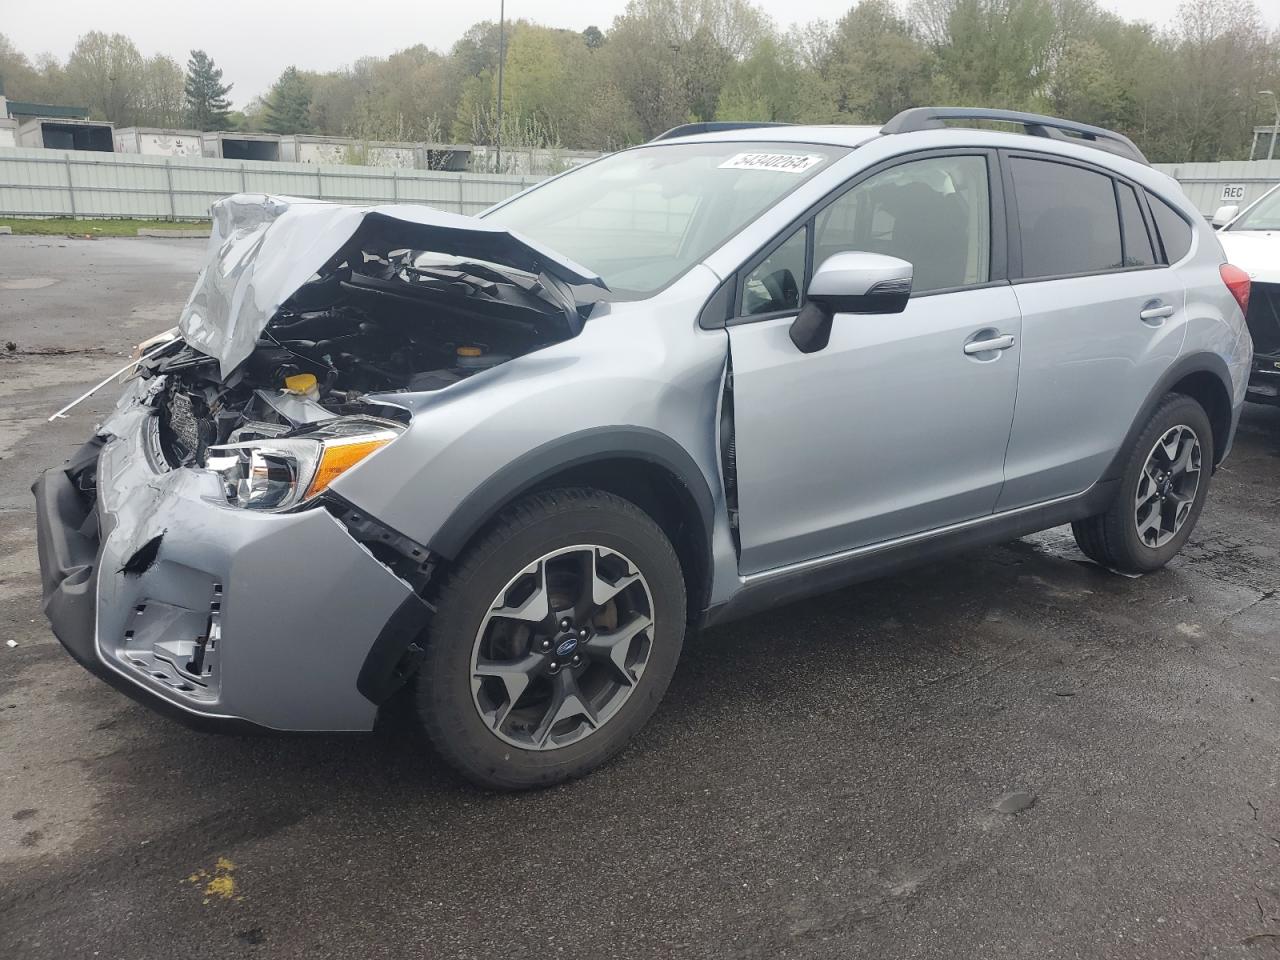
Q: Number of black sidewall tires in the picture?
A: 2